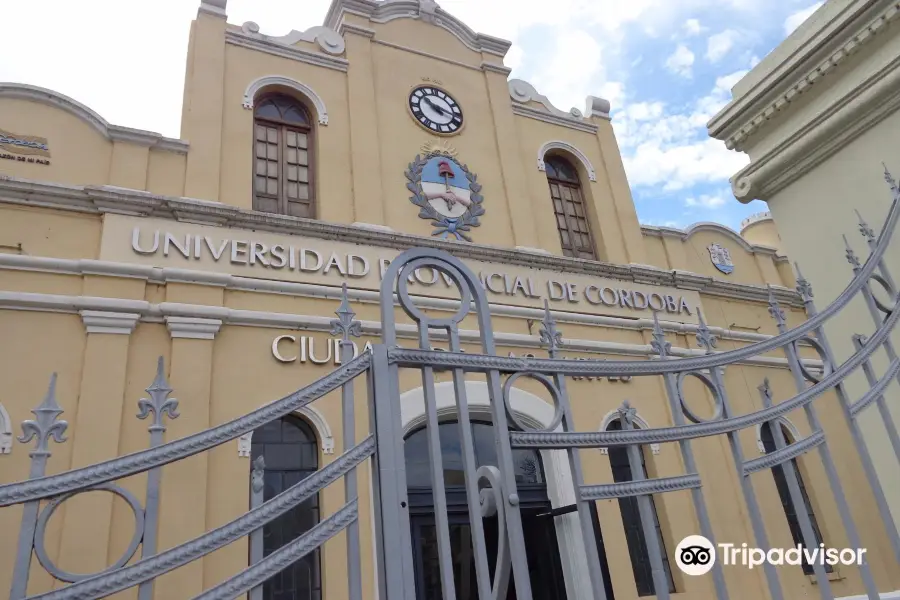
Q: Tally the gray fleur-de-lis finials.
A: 11